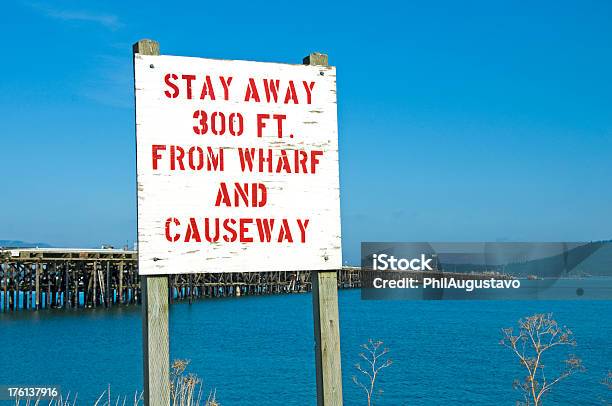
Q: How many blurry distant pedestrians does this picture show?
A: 0